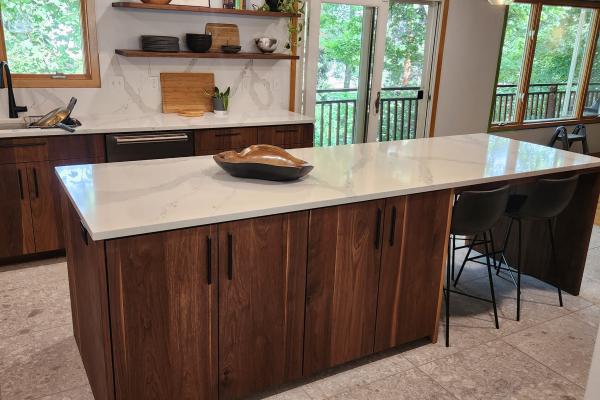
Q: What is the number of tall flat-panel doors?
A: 4